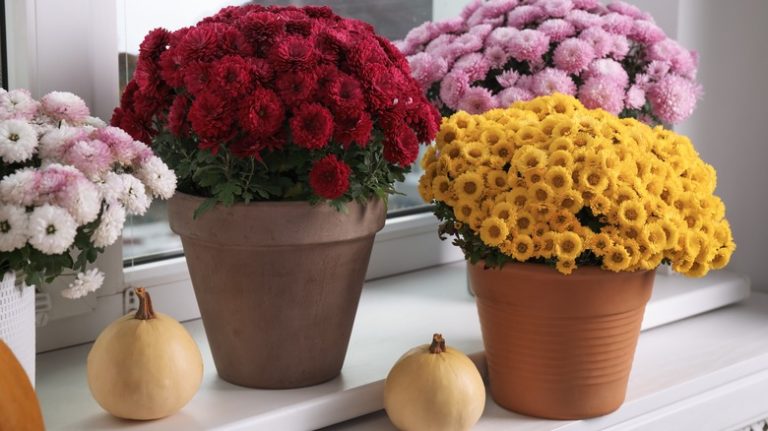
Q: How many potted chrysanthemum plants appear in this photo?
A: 4